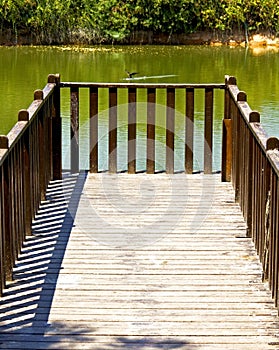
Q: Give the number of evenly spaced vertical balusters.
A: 8